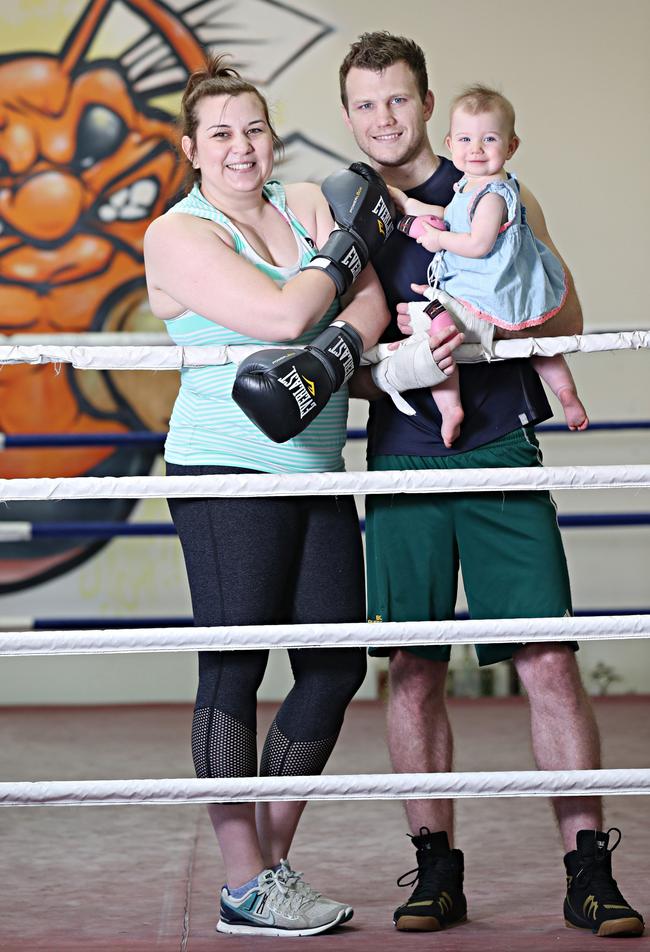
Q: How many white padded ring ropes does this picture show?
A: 4